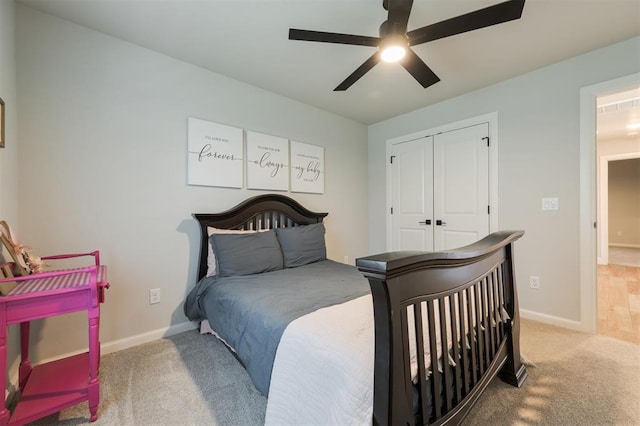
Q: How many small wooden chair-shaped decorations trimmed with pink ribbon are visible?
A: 1